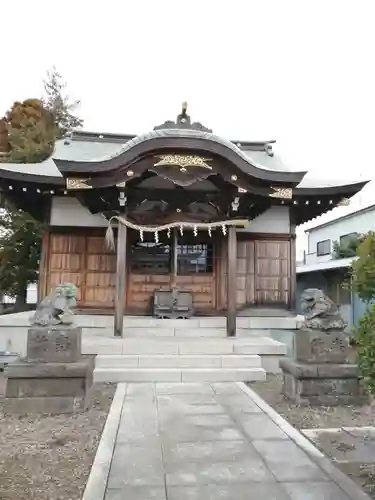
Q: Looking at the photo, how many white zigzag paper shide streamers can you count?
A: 7